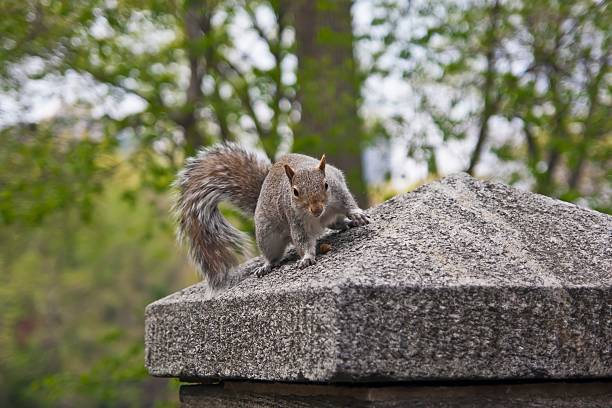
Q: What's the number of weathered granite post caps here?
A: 1